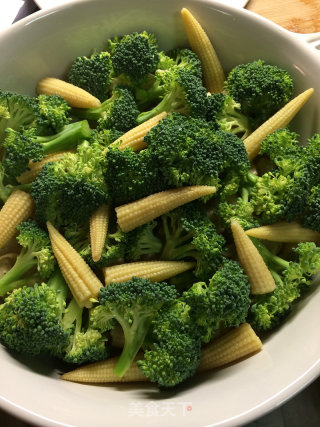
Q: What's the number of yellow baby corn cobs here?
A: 14